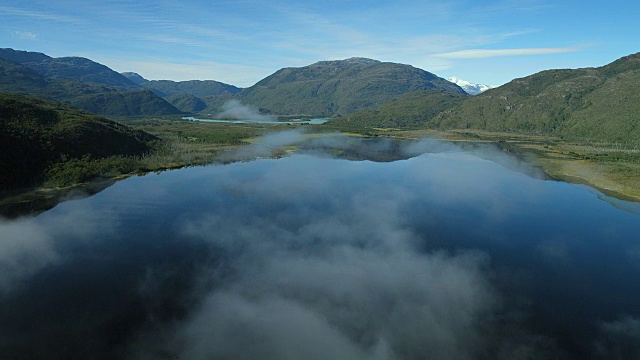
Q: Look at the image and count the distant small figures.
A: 0